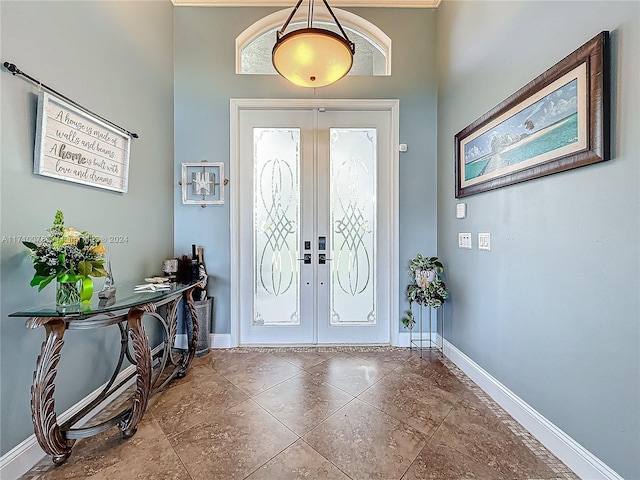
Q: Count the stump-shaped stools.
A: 0